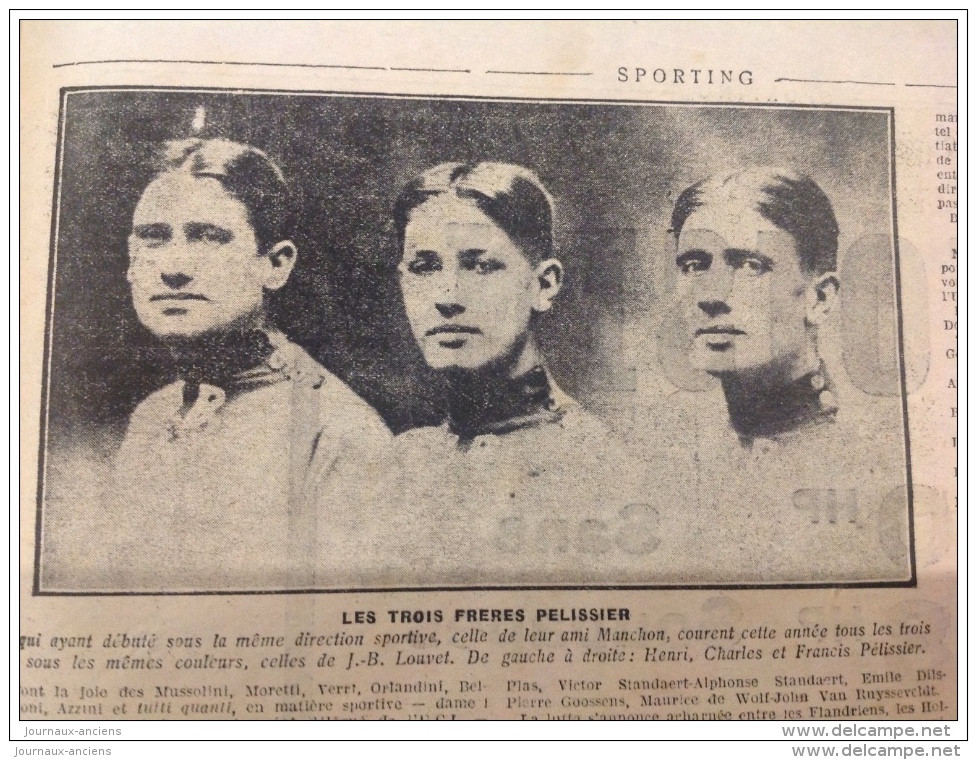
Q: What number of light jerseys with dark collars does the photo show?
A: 3